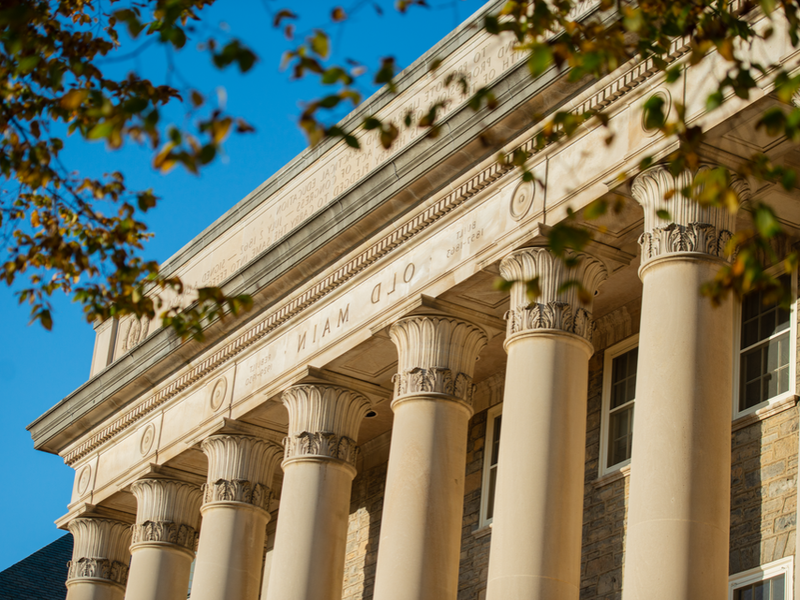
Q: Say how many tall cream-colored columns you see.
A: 7